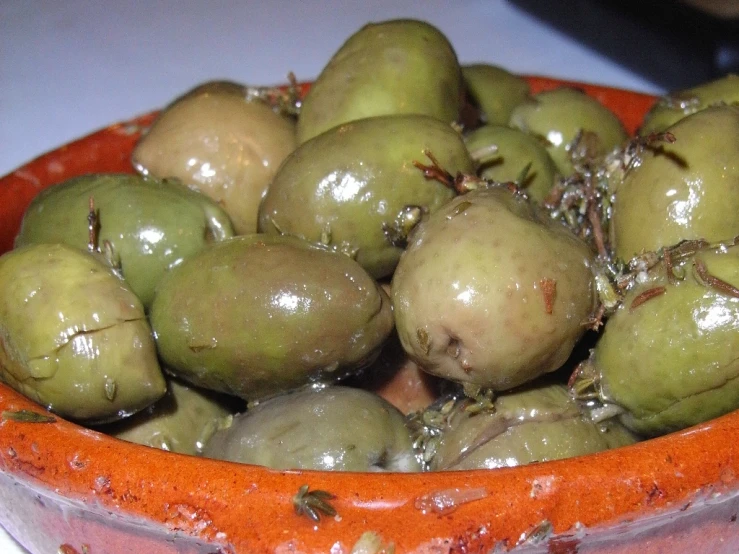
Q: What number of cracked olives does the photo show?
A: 3